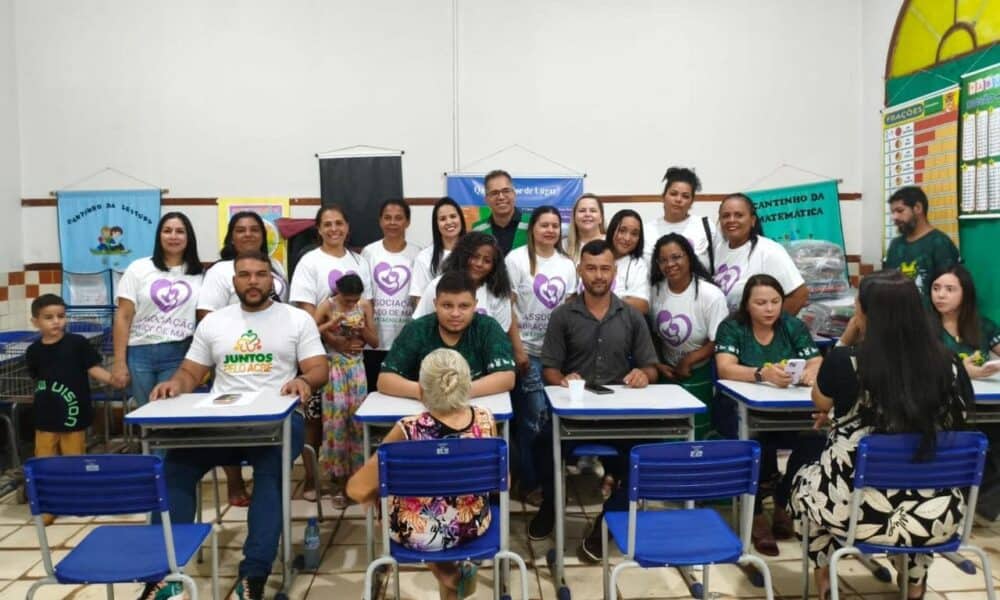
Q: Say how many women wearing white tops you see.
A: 12